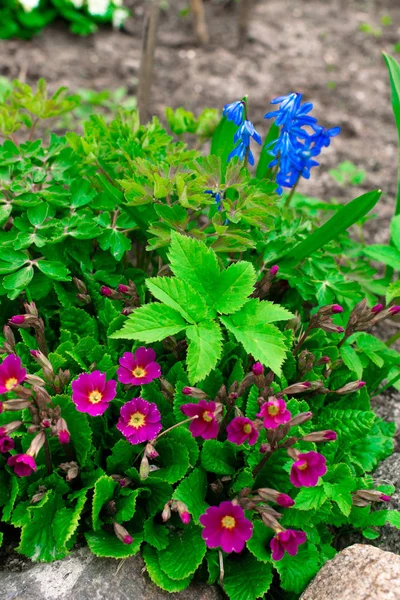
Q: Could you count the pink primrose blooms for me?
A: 11